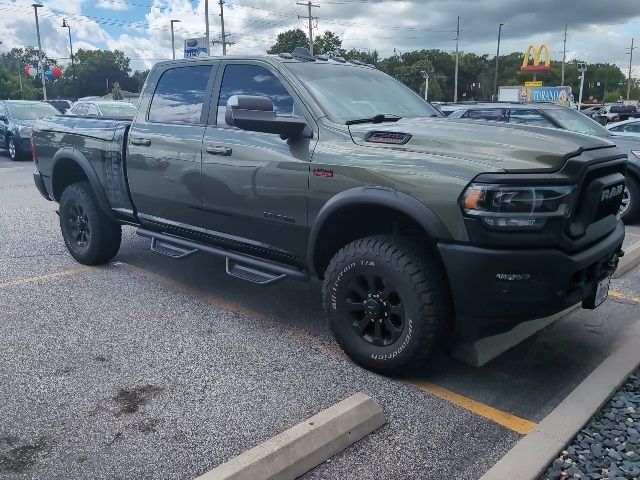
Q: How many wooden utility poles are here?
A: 5